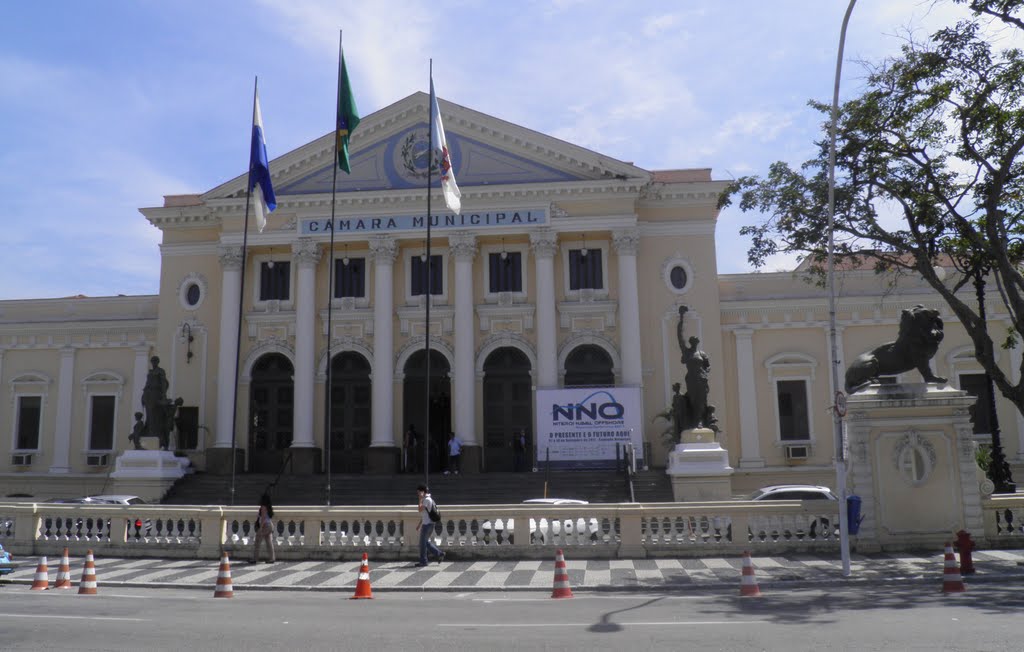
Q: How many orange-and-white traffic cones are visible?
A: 8